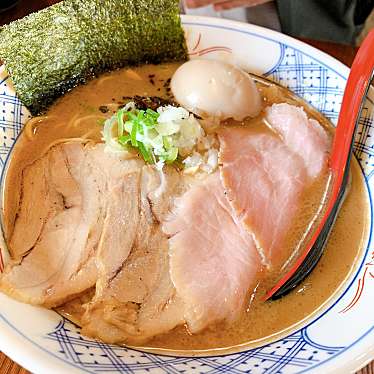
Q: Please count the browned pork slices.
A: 2